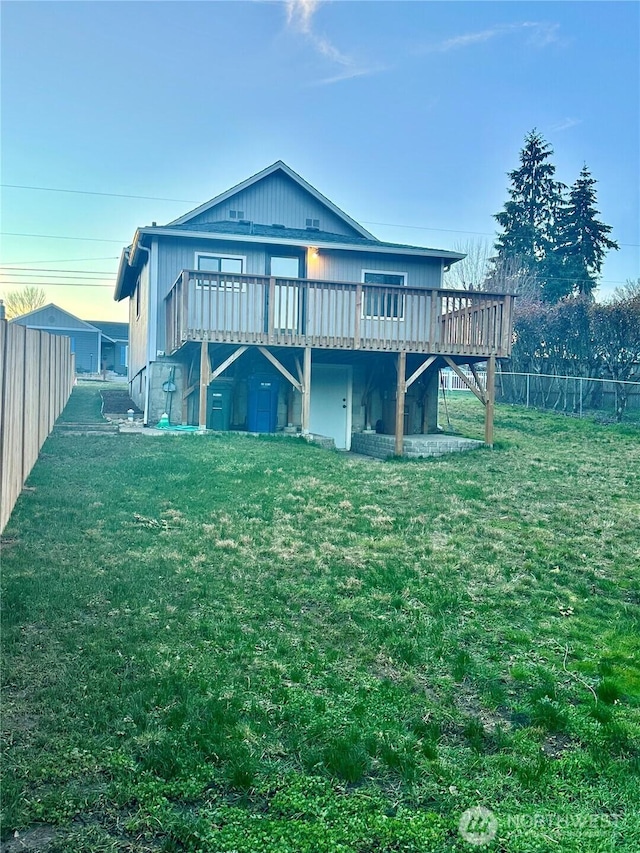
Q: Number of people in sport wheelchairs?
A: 0